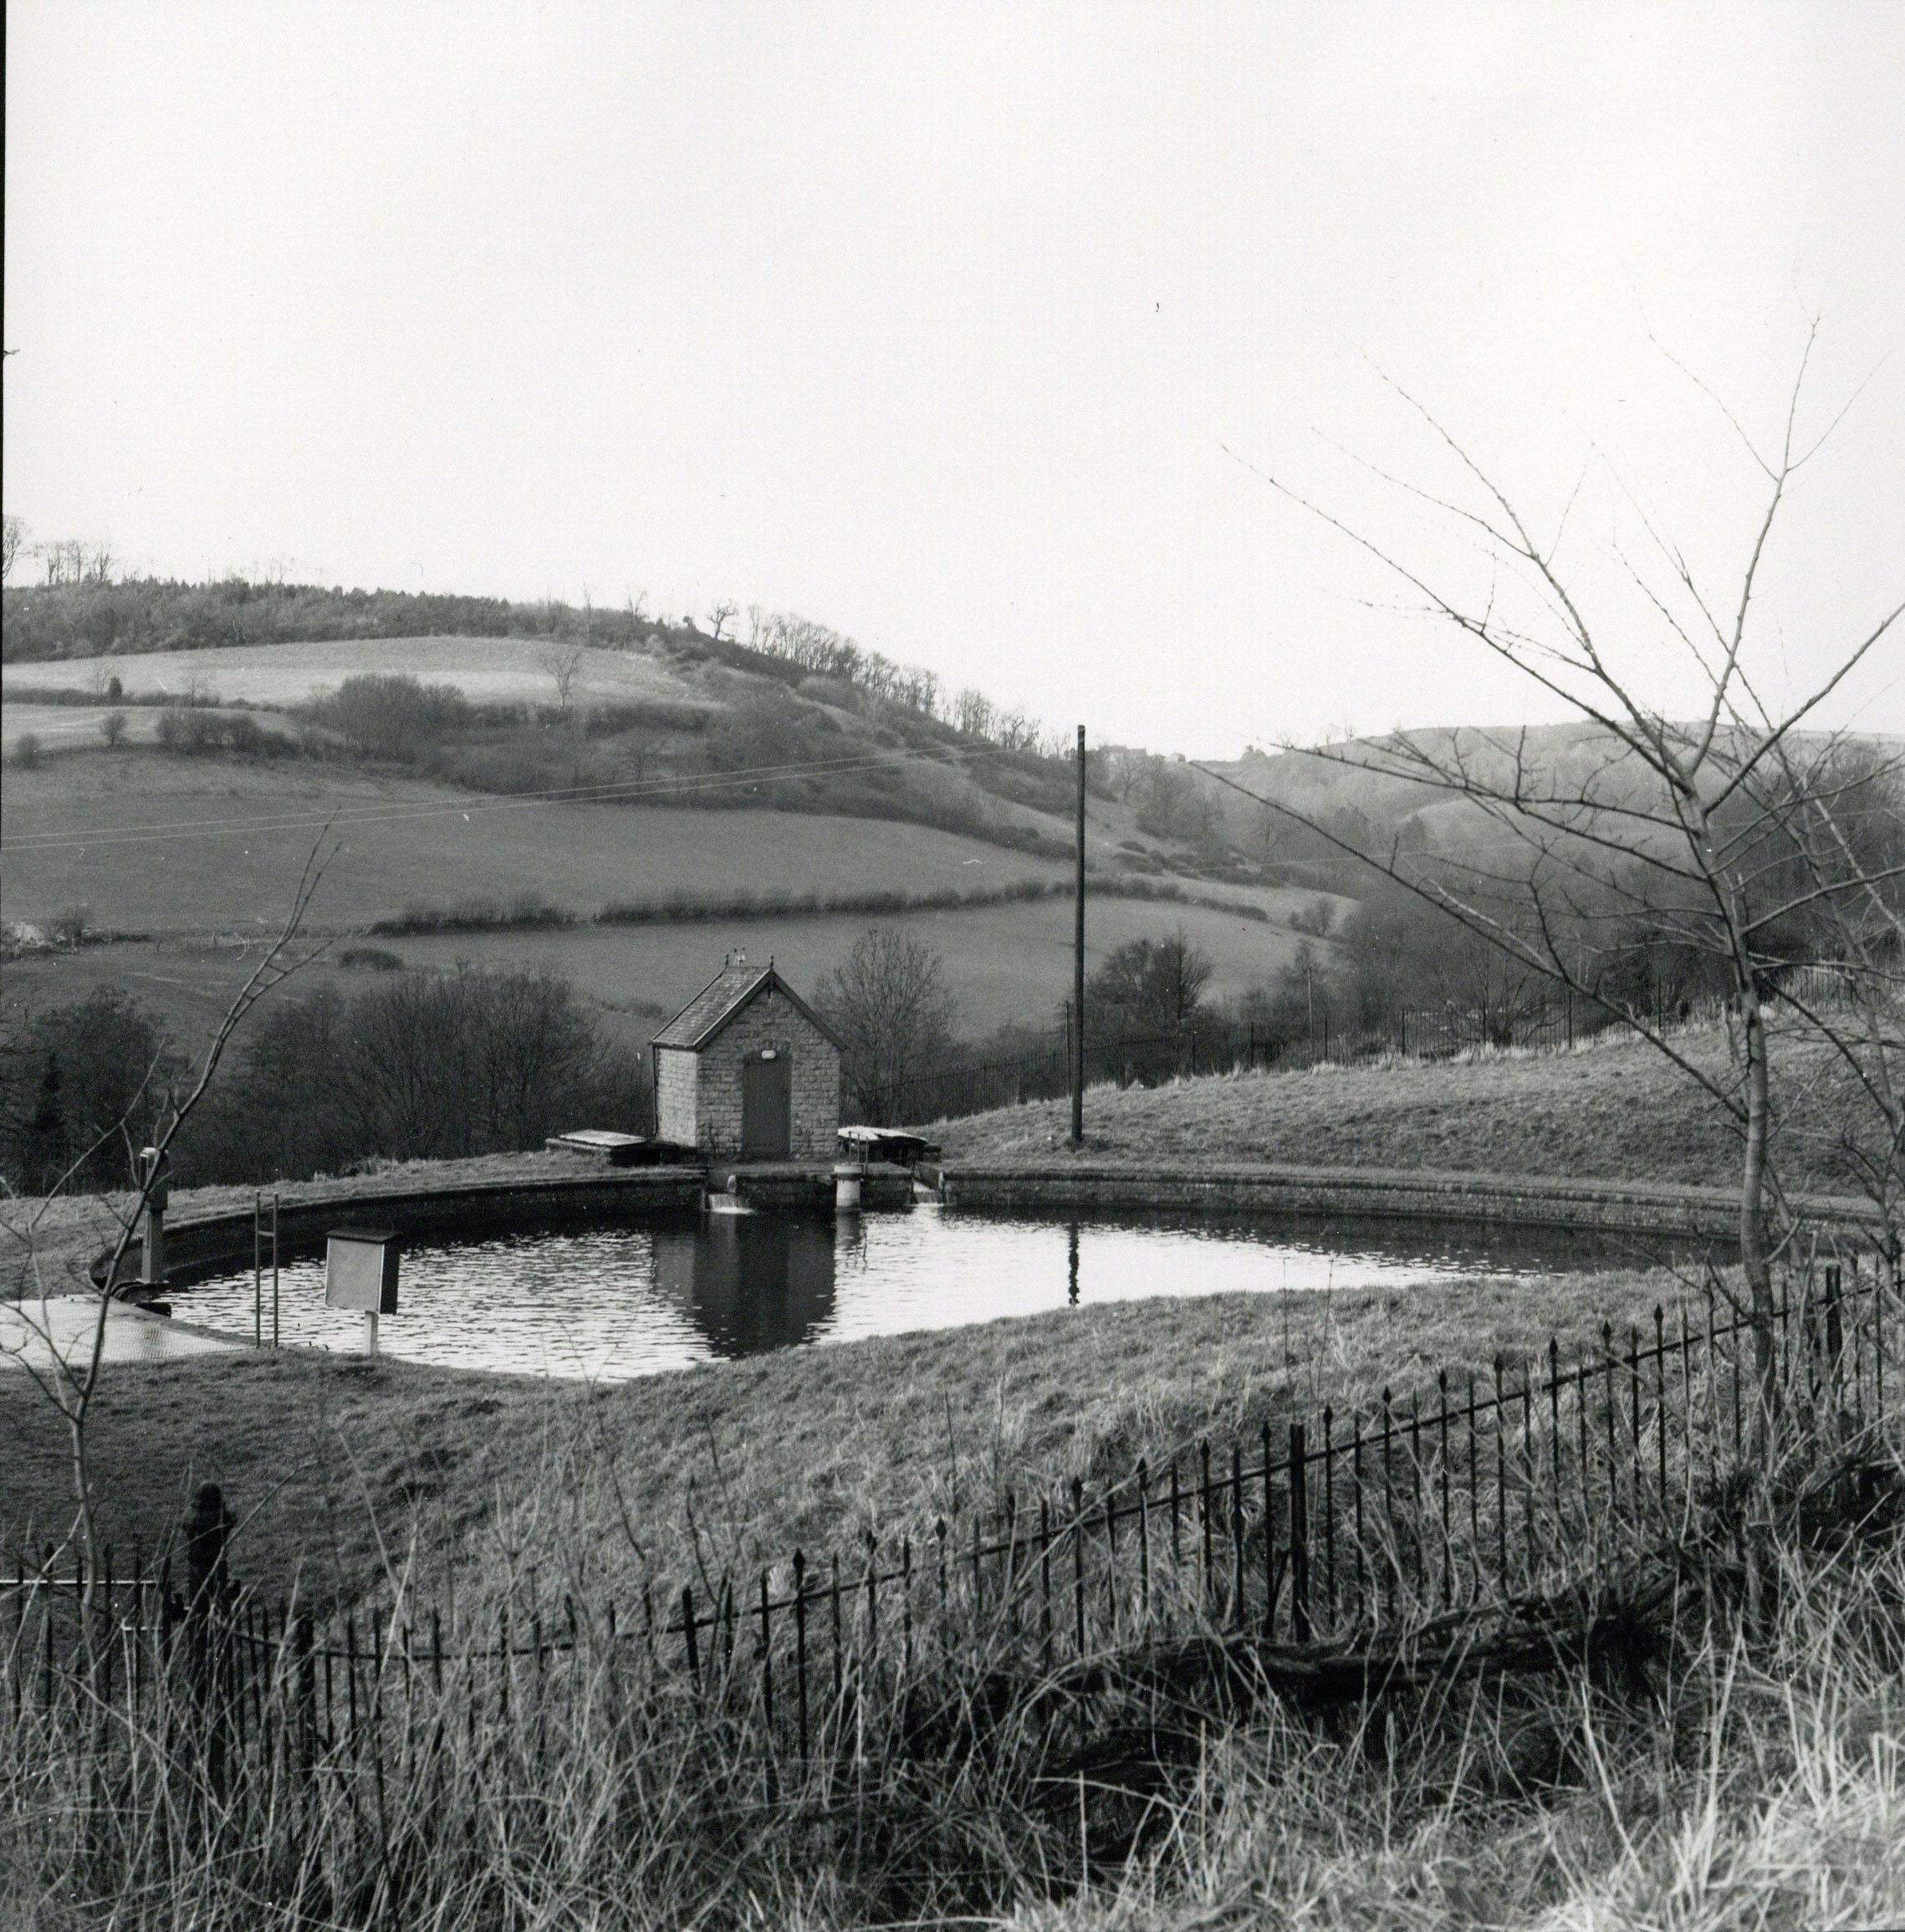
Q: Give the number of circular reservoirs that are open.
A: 1